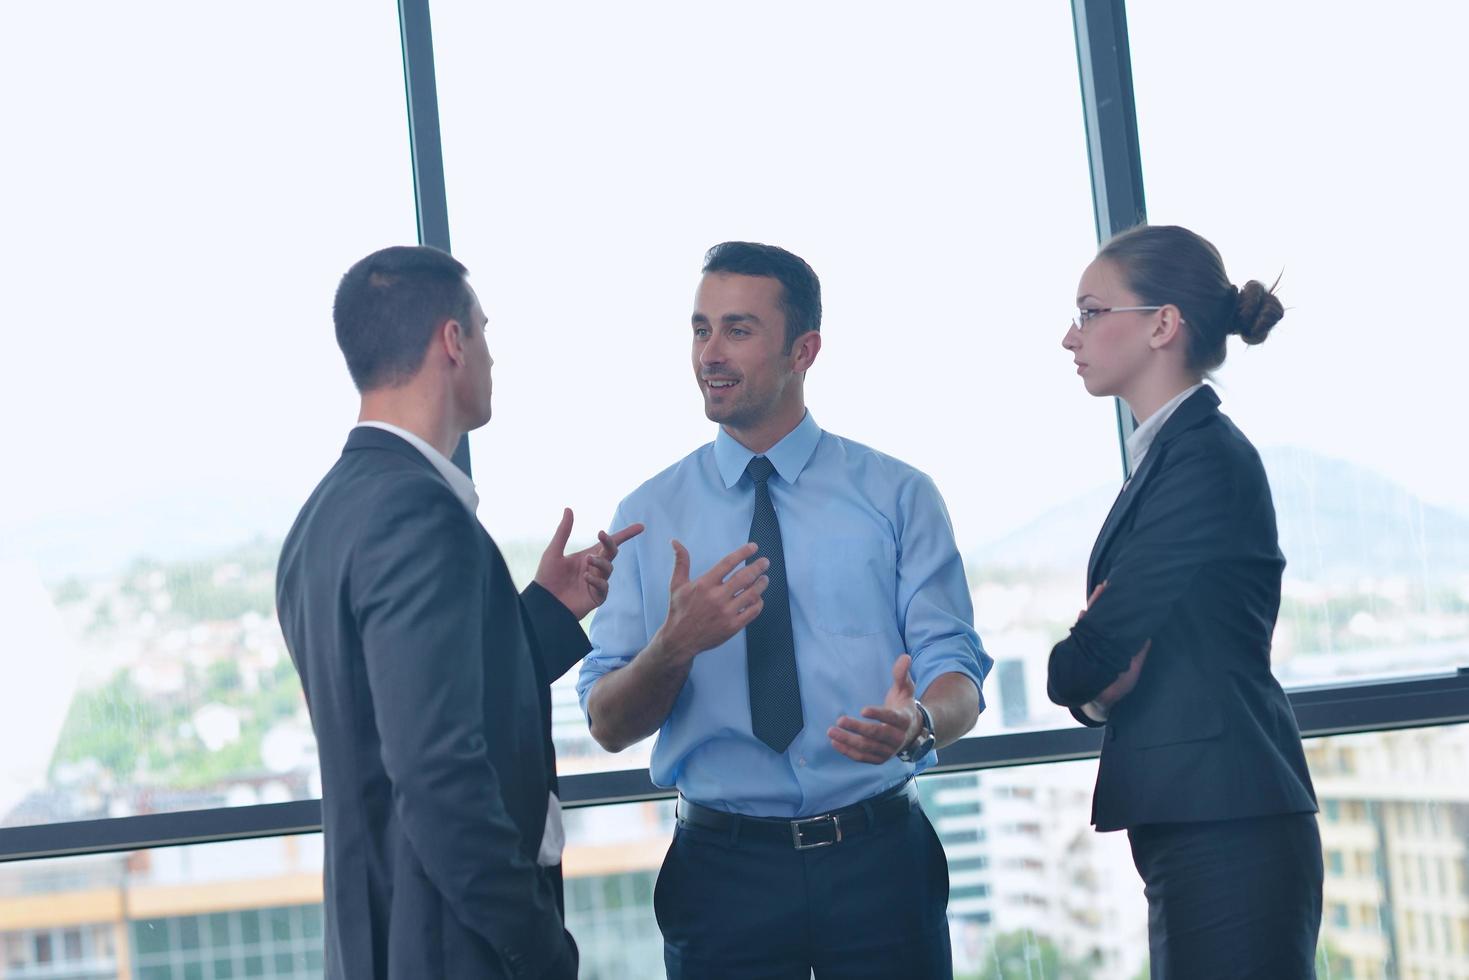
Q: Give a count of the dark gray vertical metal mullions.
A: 2